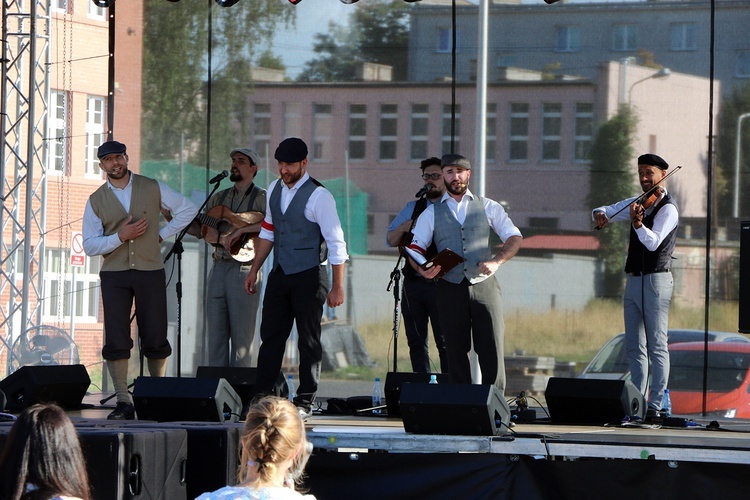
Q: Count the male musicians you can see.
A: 6